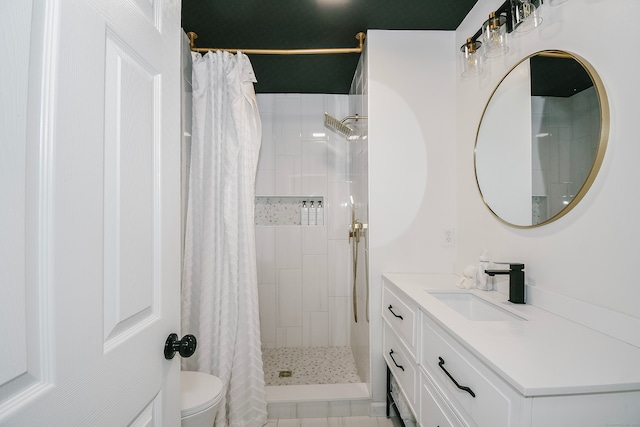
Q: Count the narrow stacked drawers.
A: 2